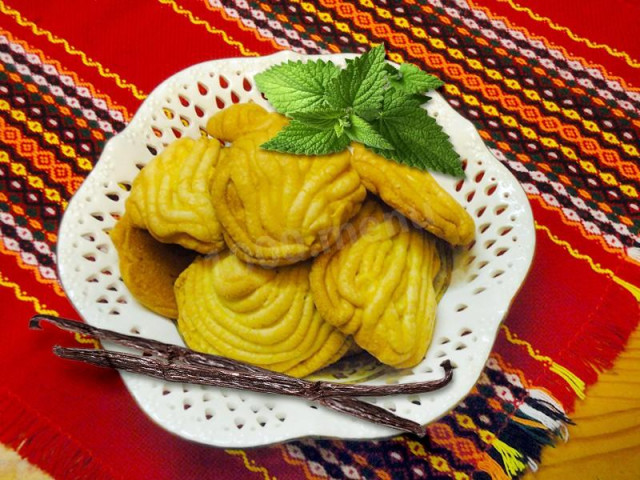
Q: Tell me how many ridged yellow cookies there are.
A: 7